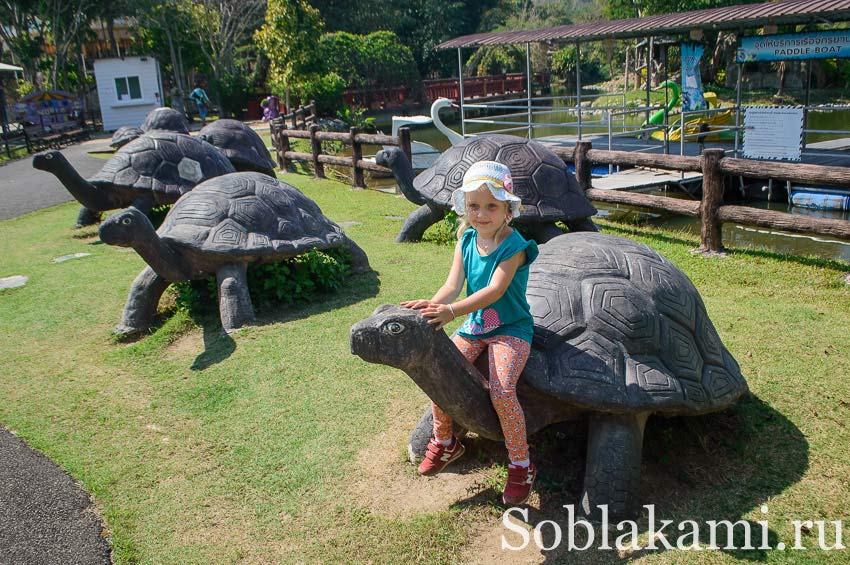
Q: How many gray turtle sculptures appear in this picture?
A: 7